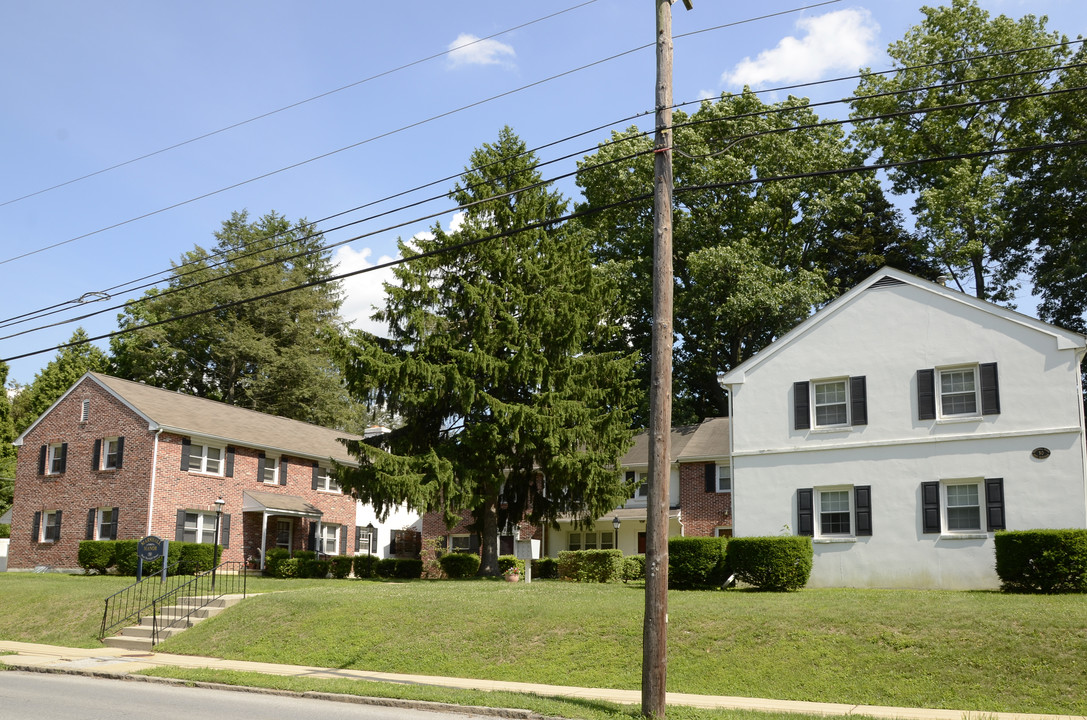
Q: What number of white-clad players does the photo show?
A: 0